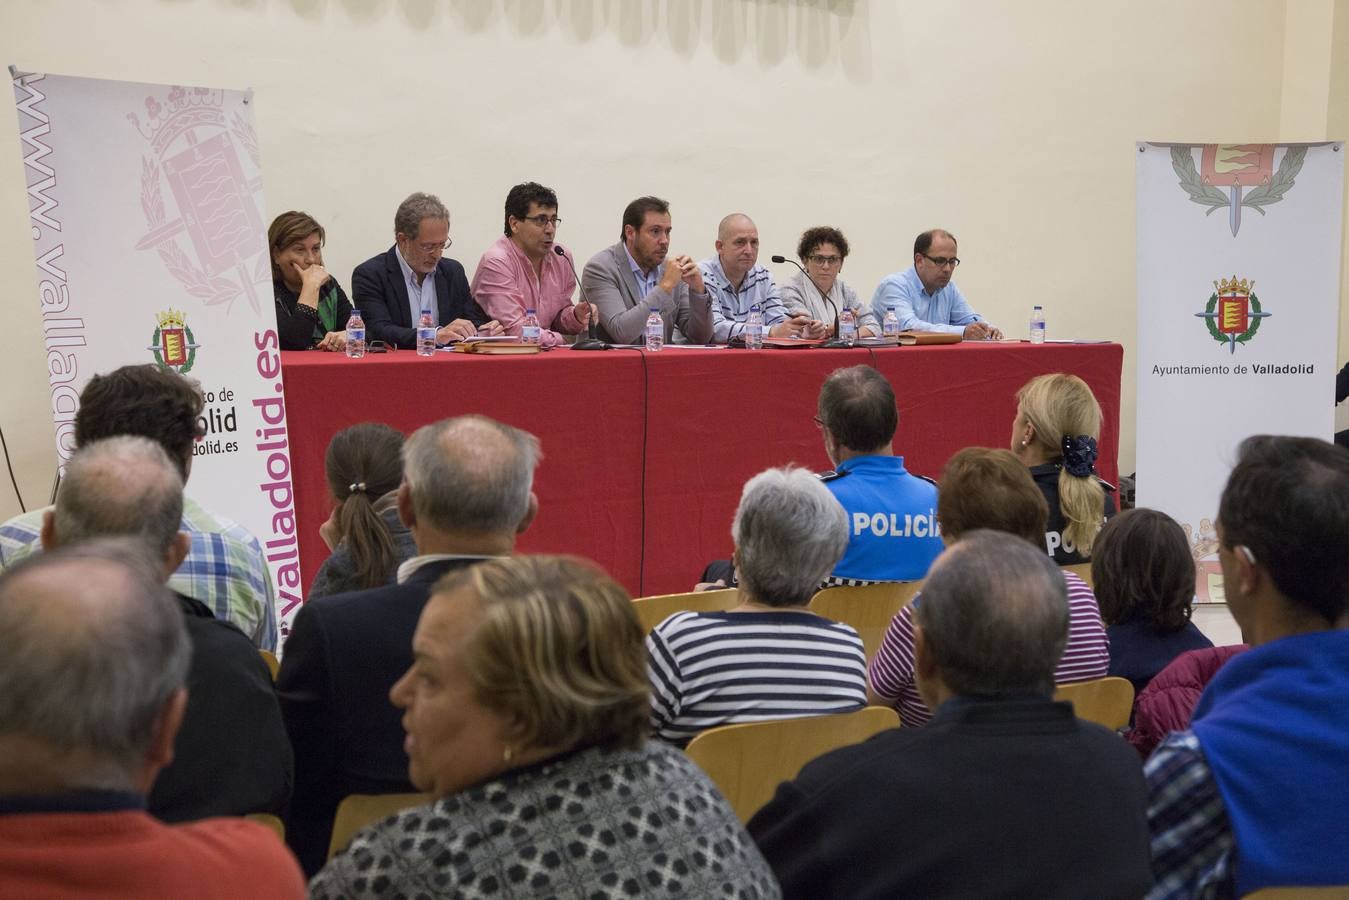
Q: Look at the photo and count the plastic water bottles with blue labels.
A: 8